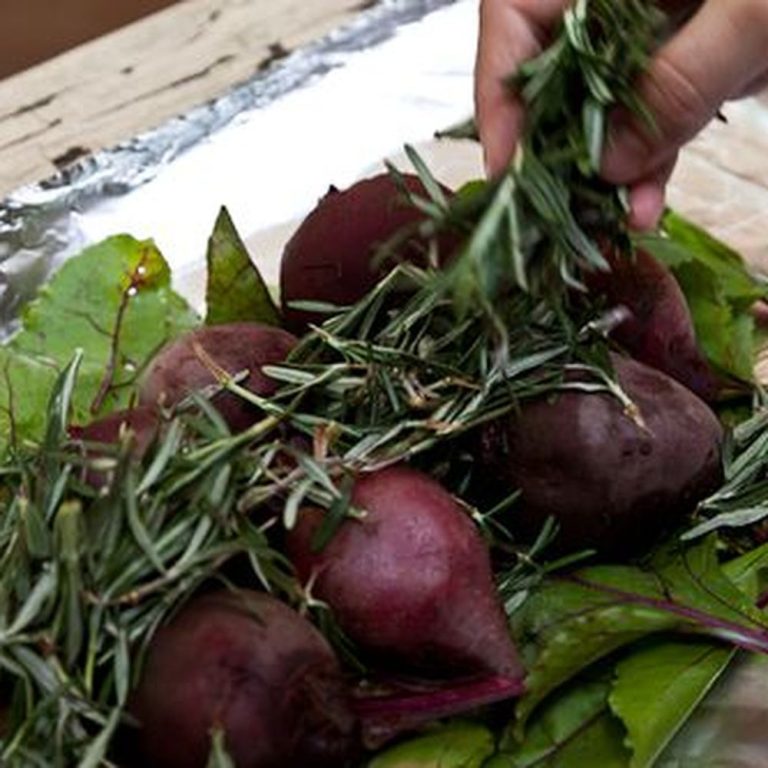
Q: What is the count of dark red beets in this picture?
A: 7